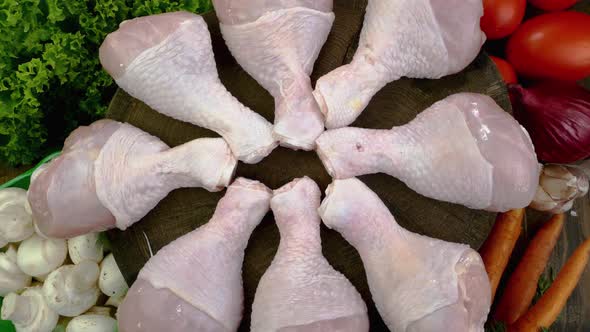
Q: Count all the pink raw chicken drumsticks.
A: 8